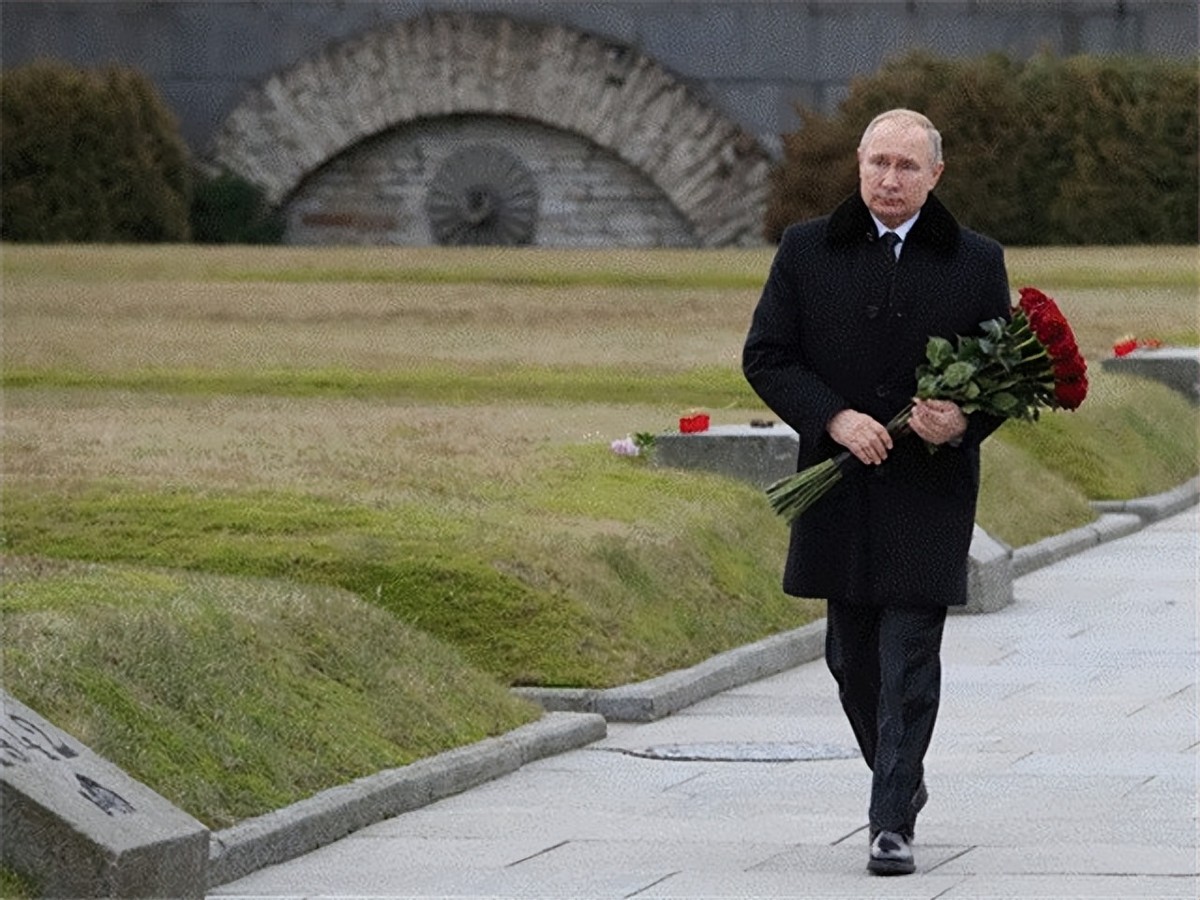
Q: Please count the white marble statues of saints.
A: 0